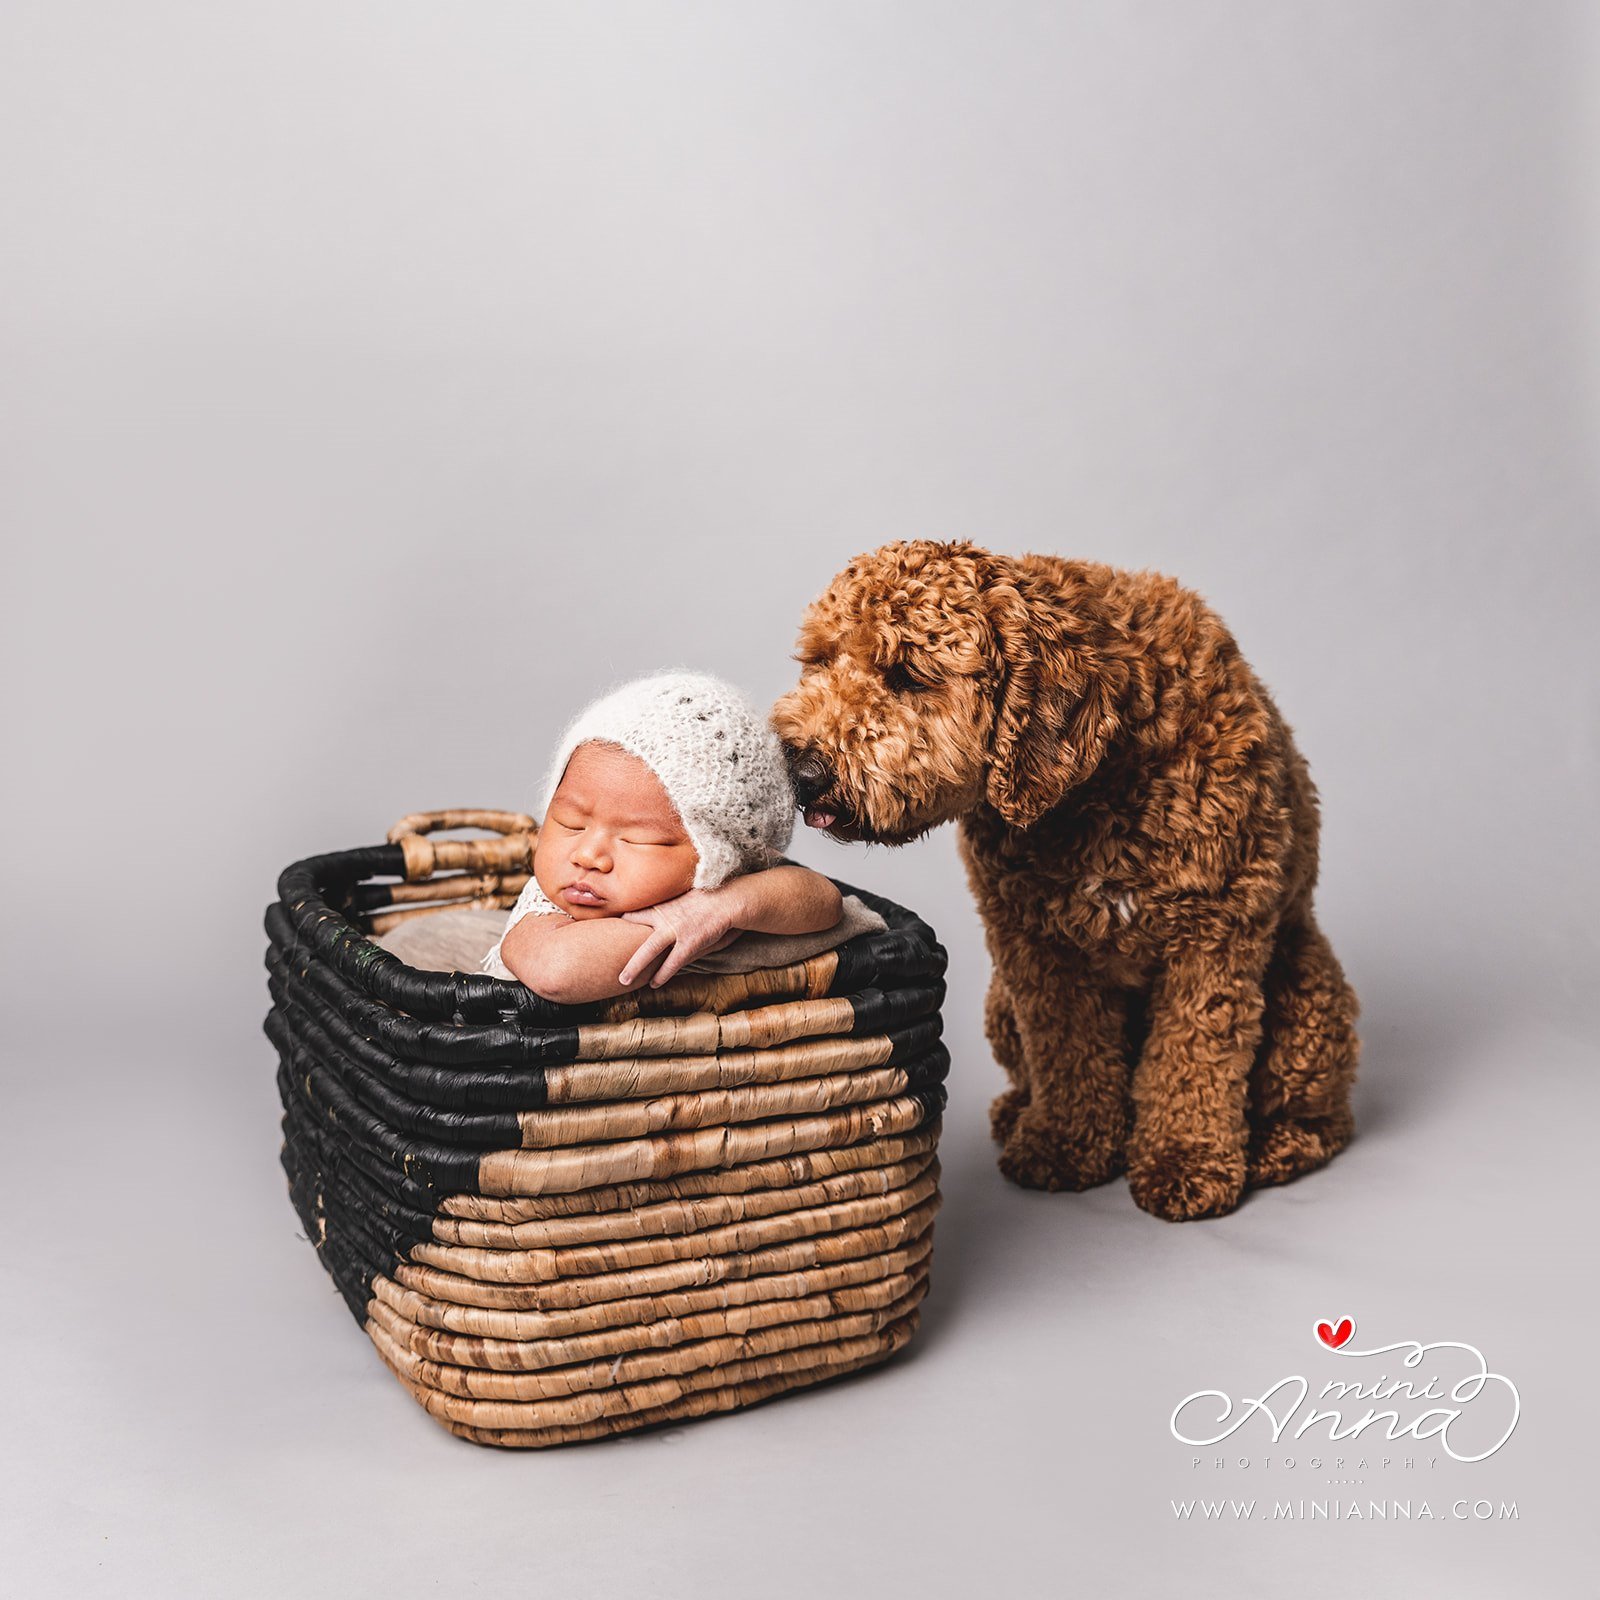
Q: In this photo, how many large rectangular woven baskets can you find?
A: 1